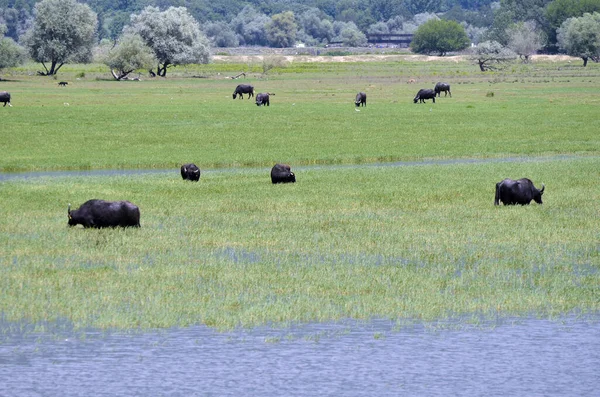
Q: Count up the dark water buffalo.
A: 10